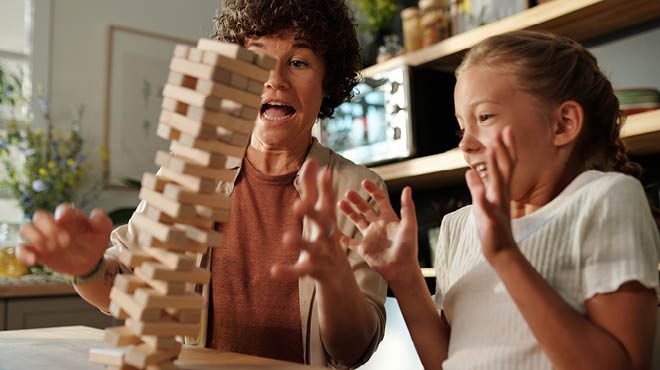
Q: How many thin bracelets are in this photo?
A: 1